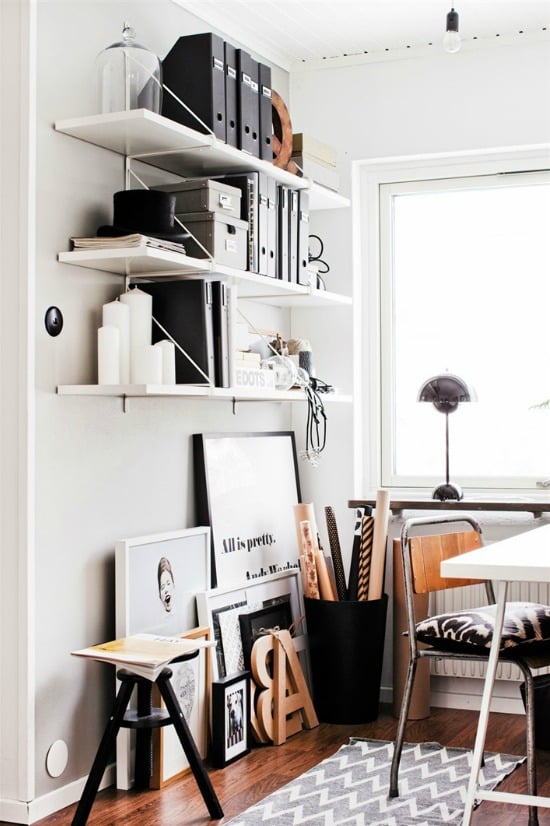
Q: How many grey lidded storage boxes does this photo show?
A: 2